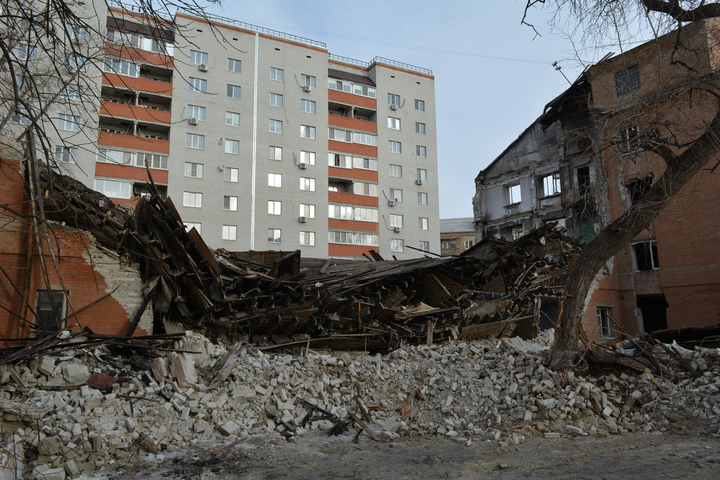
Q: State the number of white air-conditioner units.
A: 9